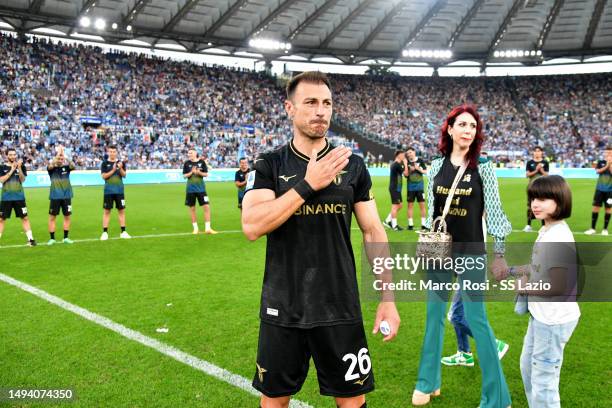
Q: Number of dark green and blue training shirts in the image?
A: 9